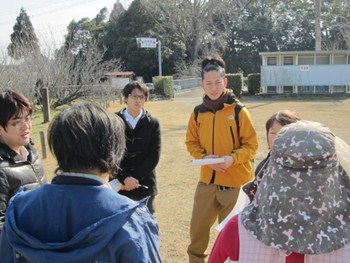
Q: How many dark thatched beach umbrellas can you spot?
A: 0